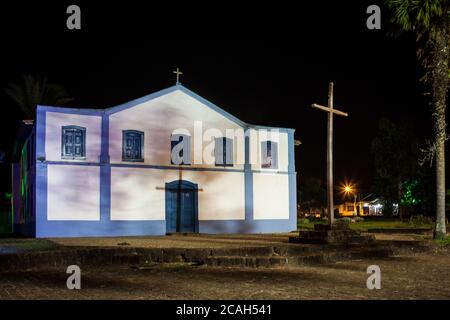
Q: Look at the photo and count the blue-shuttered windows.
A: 5